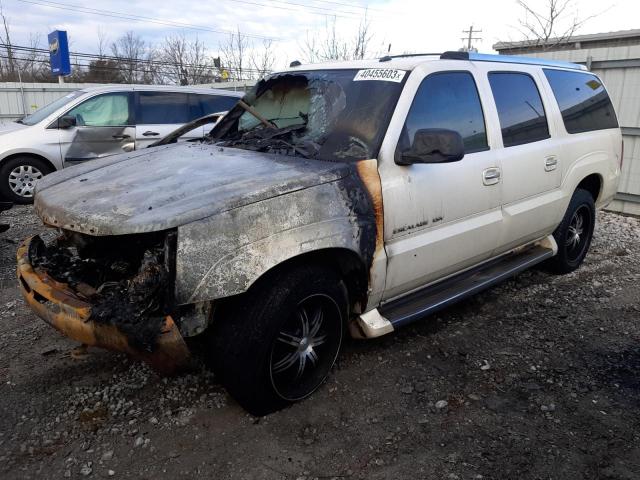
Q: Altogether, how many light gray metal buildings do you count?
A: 1